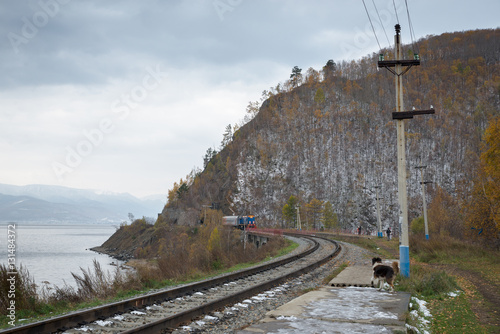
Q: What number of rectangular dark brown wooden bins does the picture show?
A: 0